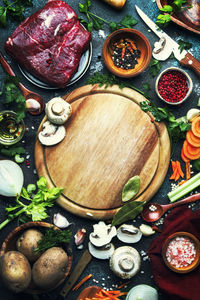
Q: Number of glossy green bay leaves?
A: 2